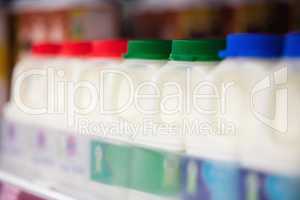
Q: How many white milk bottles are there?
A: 7